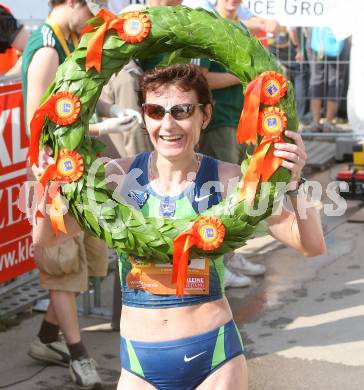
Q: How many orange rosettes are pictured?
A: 6